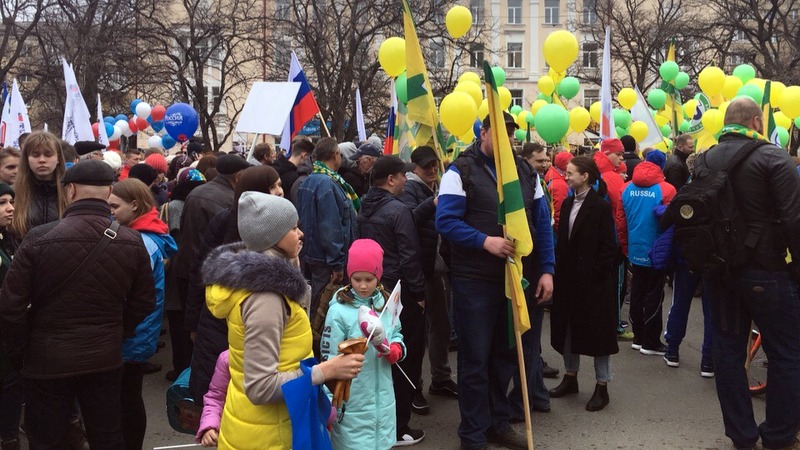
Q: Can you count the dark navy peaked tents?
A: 0